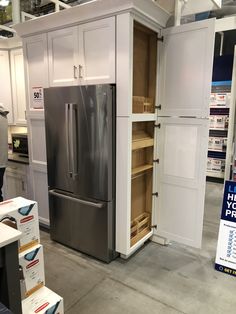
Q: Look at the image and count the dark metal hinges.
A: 6